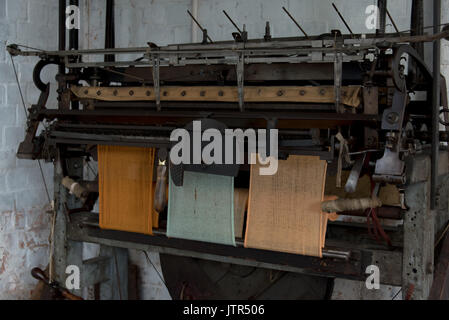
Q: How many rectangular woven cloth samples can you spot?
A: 3